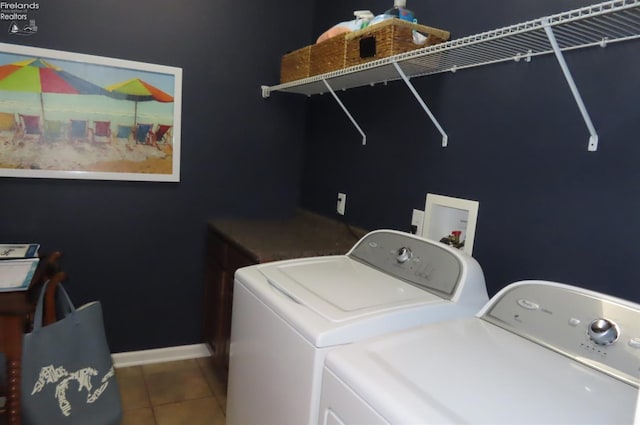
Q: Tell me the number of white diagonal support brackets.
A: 3